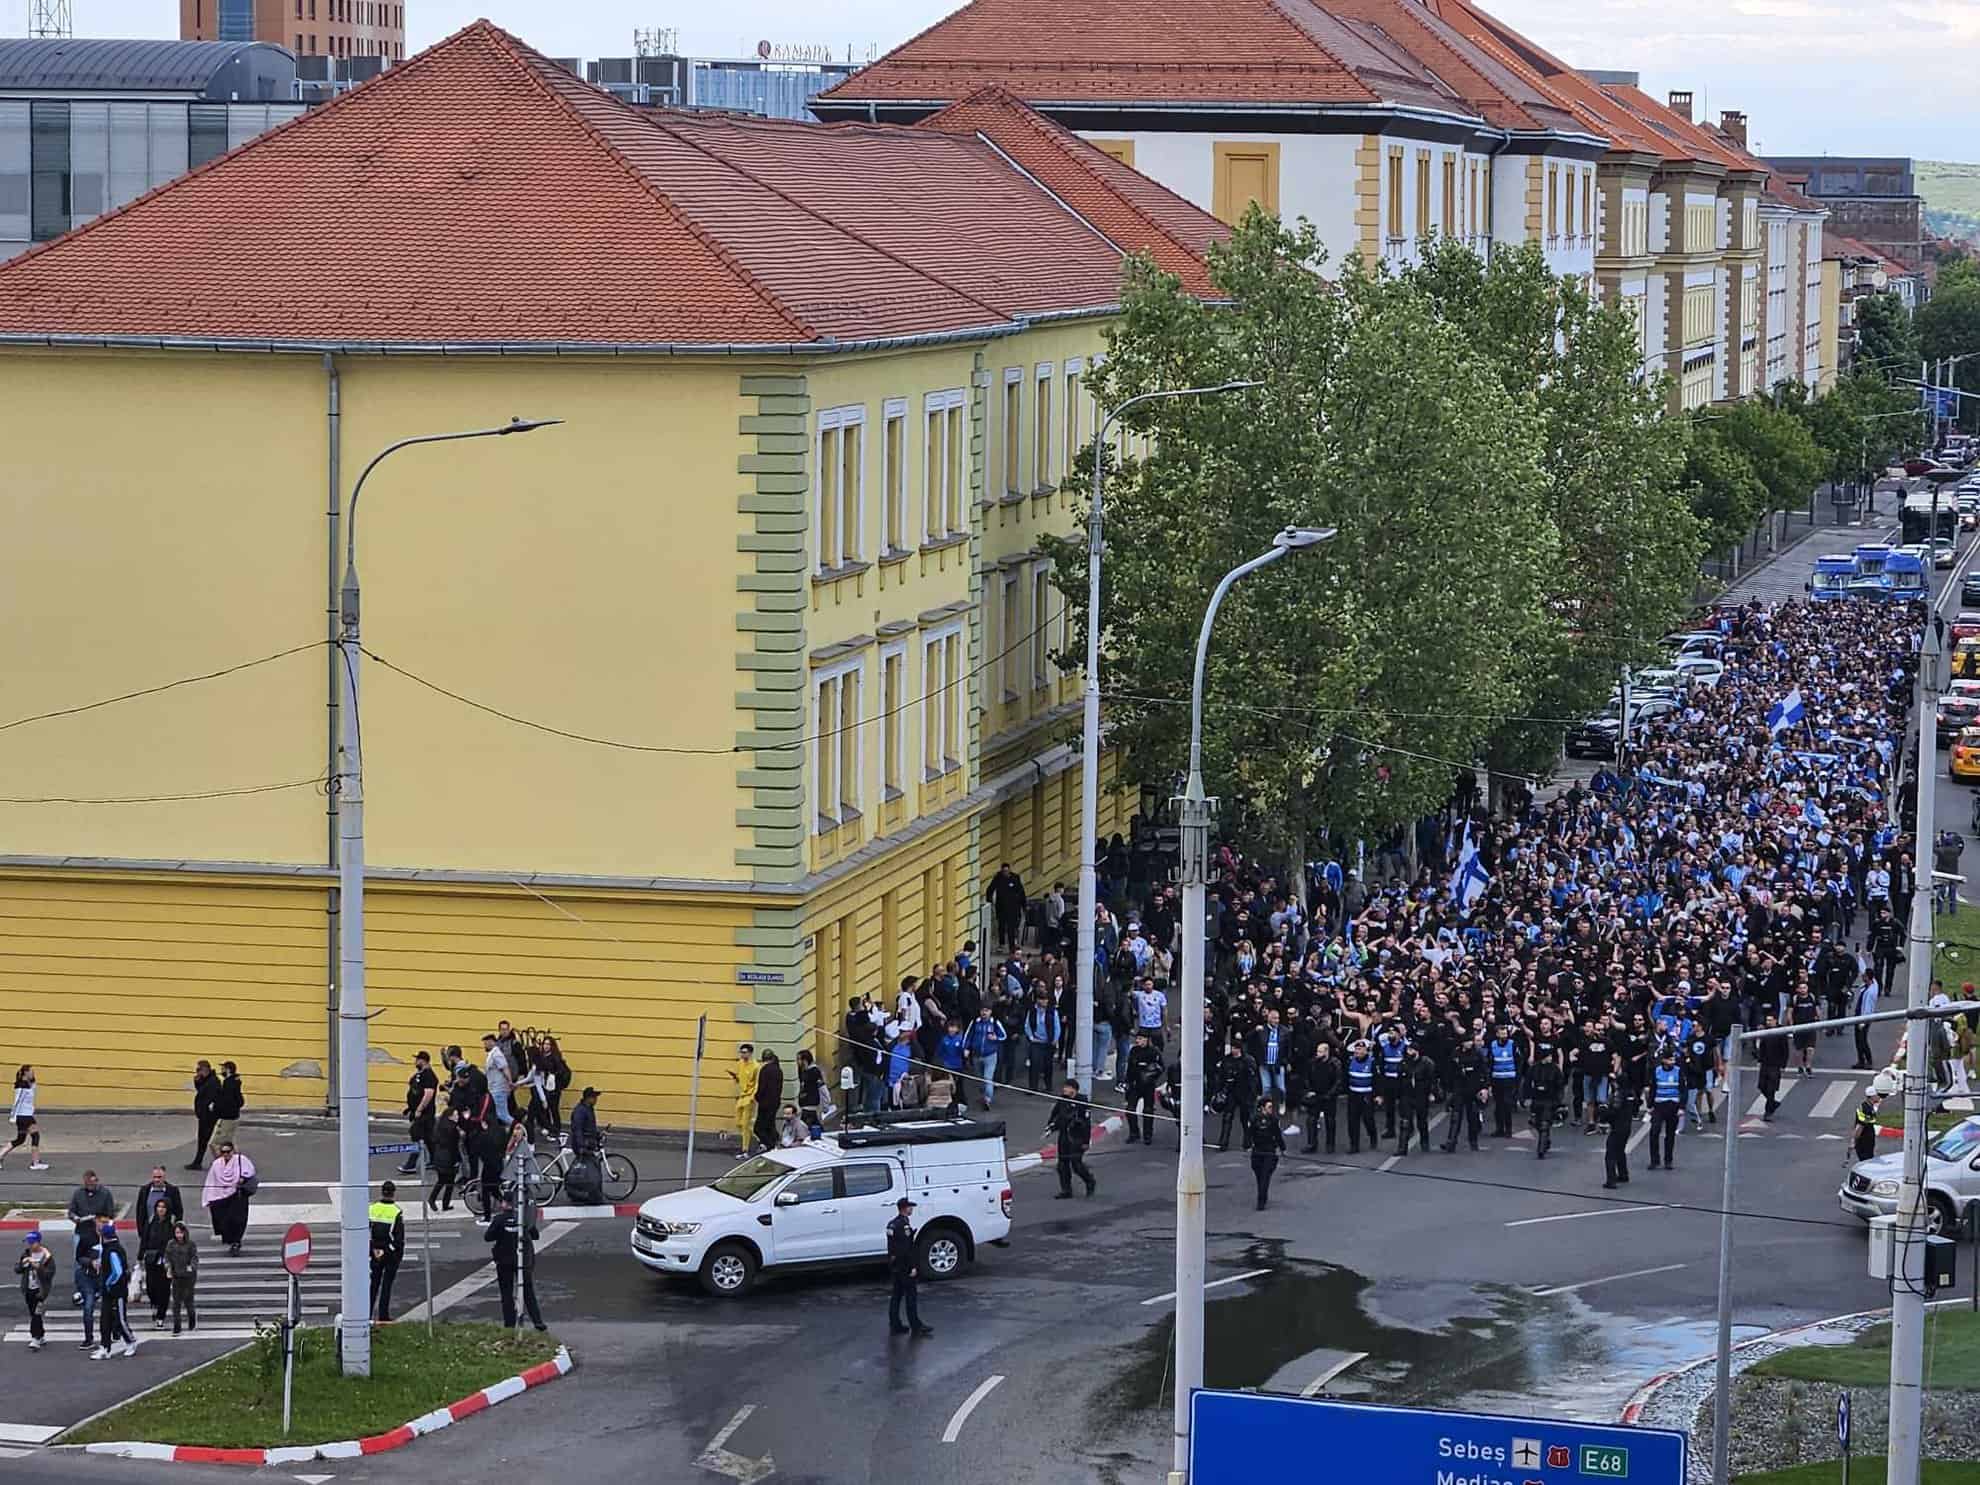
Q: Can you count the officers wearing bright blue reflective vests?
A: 4